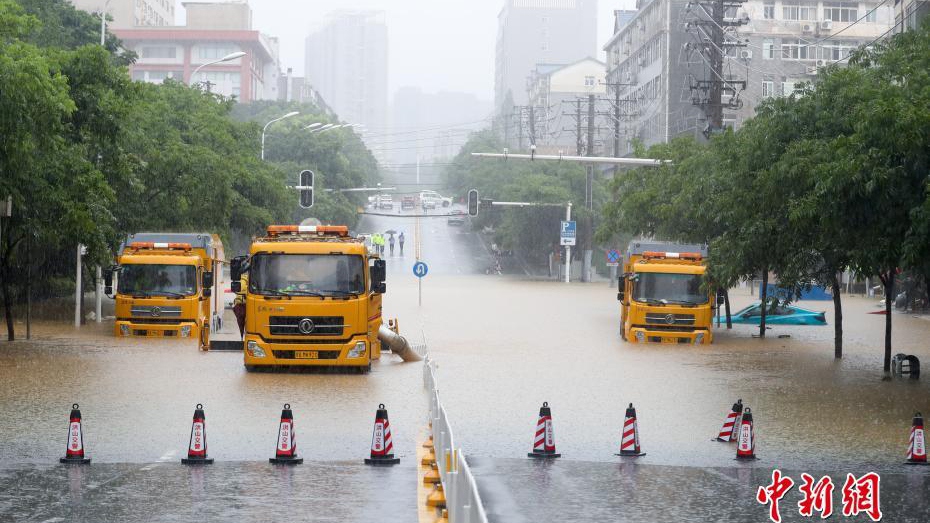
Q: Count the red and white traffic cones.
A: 9